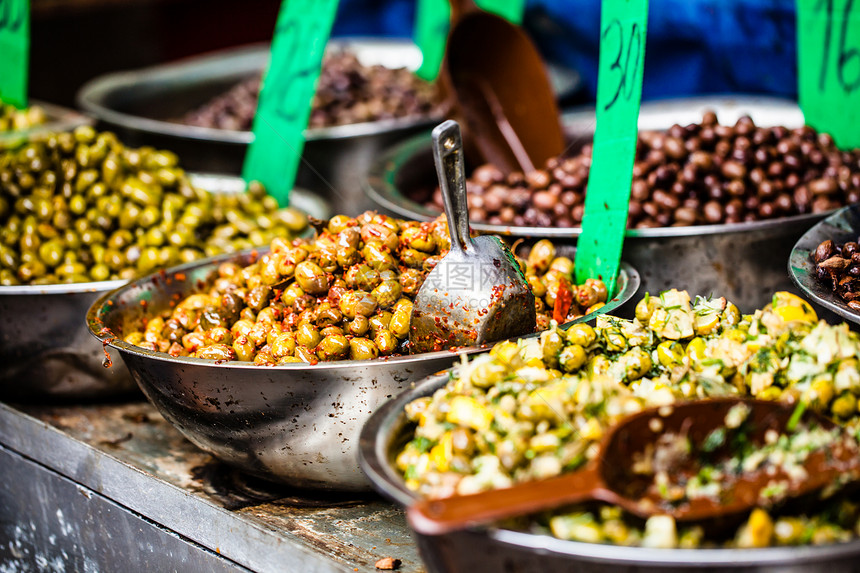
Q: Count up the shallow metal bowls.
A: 7